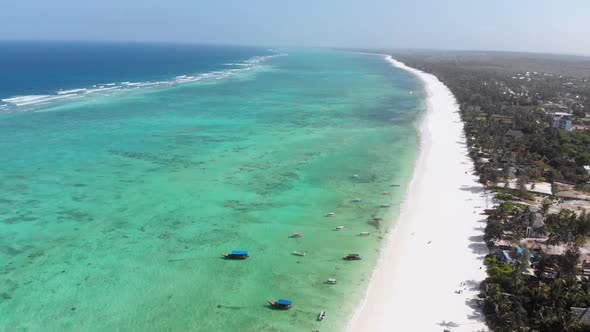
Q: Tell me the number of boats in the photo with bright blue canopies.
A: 2